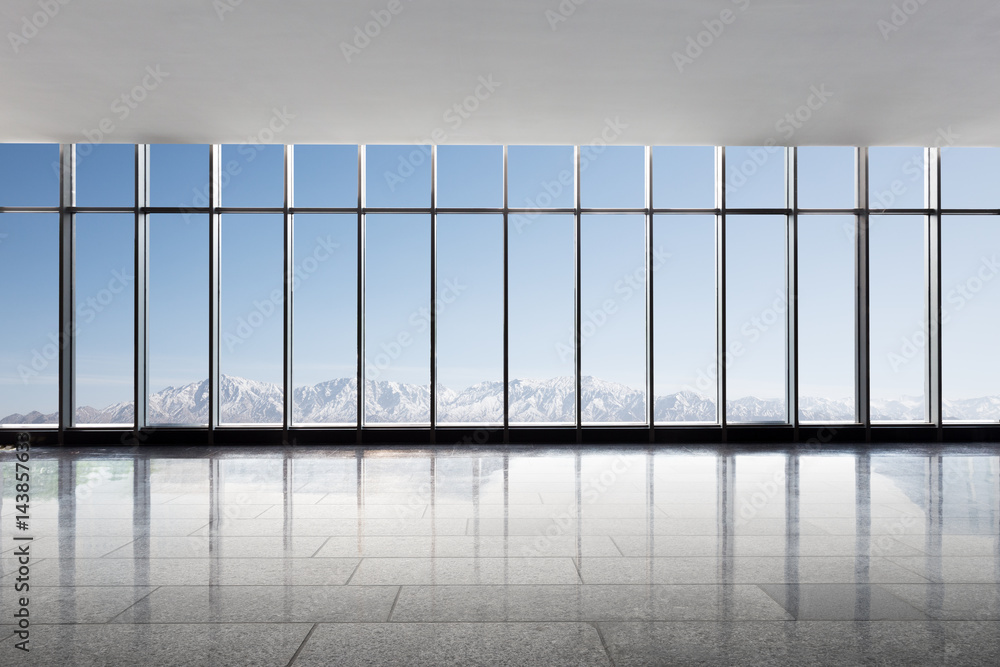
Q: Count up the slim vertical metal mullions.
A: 13